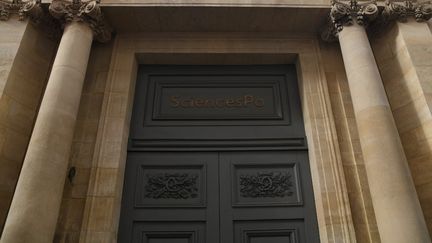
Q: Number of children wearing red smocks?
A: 0